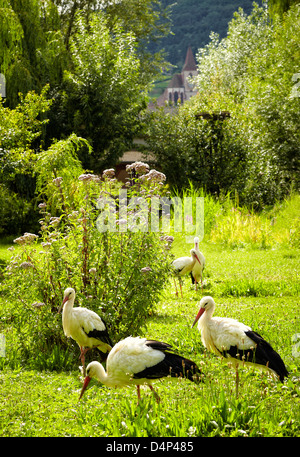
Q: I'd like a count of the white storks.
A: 5